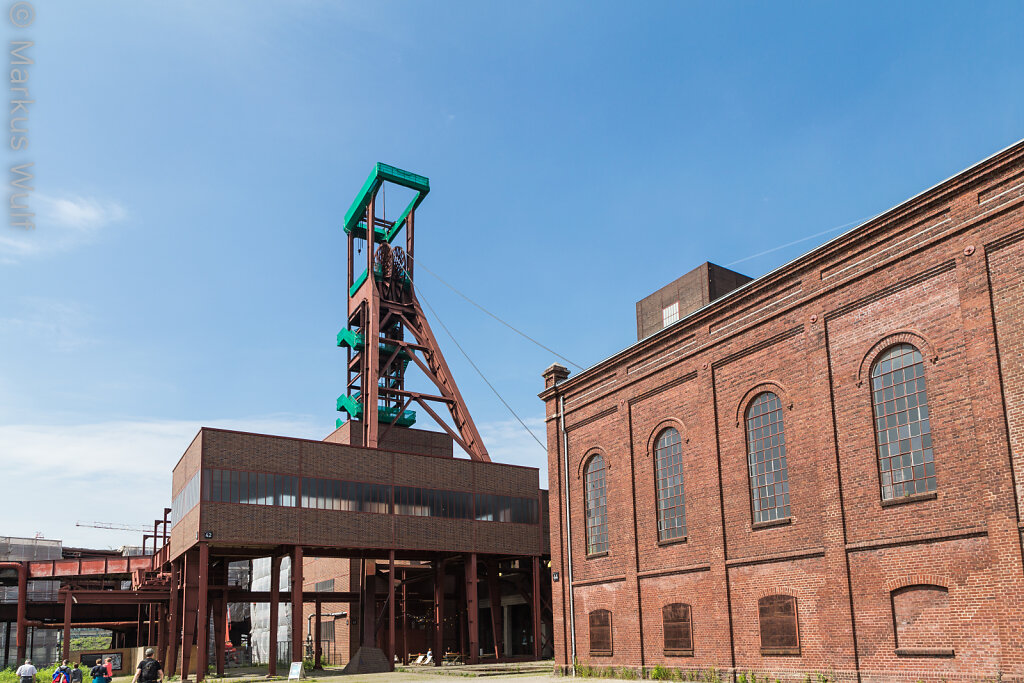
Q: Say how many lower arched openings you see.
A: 4